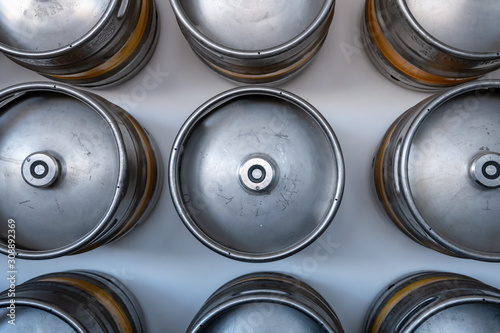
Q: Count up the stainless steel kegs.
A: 9